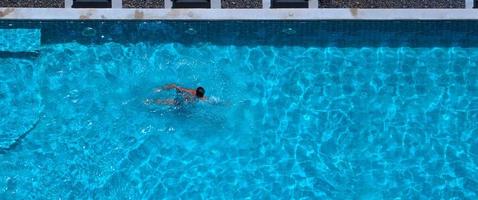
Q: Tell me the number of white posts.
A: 7